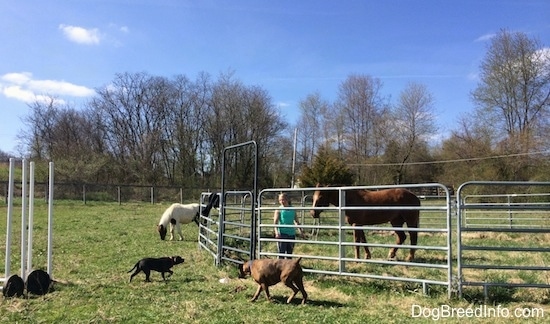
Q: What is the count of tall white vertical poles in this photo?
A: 4